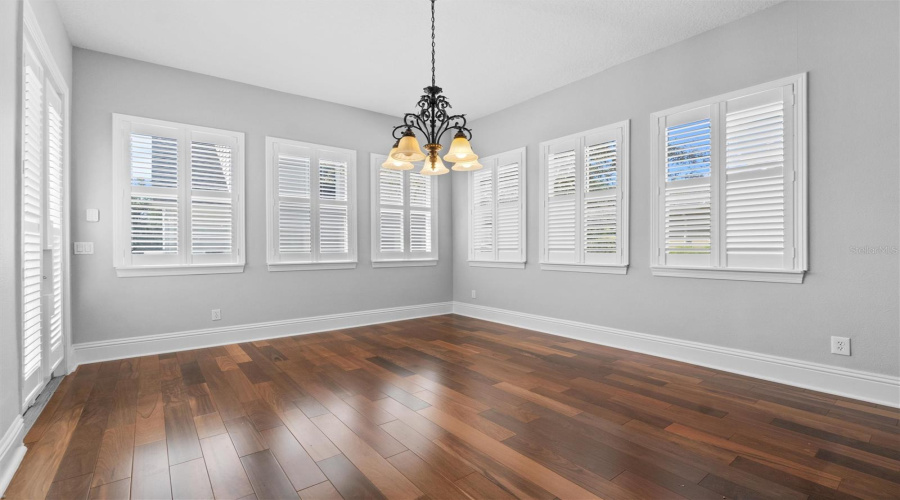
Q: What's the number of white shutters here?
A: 14